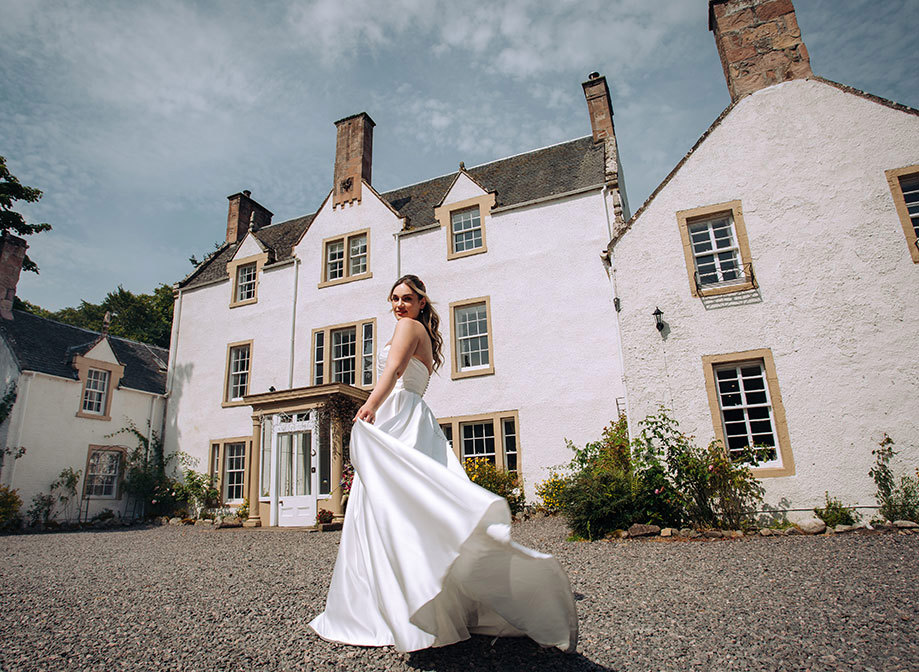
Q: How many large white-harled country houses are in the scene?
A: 1